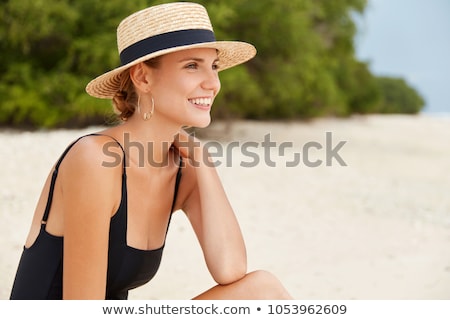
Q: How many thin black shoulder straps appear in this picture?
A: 2